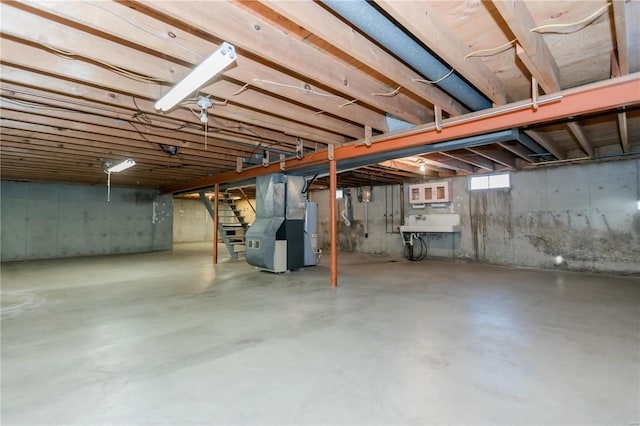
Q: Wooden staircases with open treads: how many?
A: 1